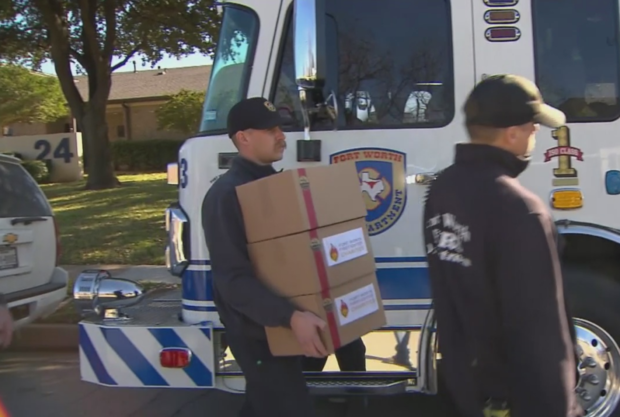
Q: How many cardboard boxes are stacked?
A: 3